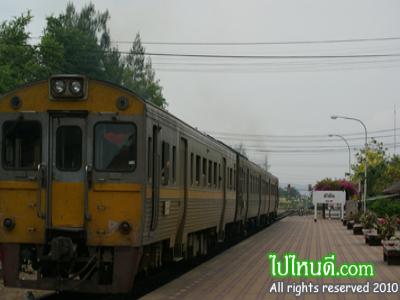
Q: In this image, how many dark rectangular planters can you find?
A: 5